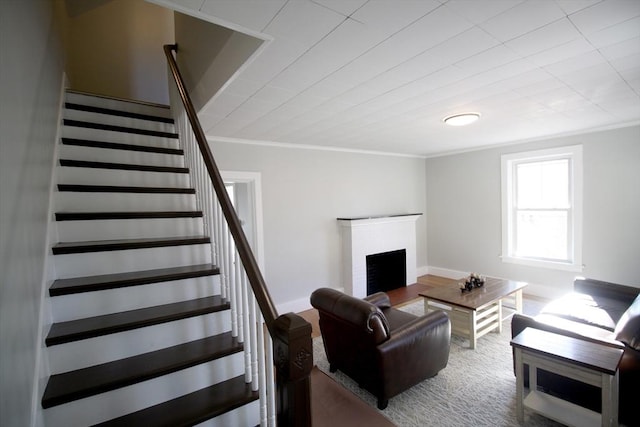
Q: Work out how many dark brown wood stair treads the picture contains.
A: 11